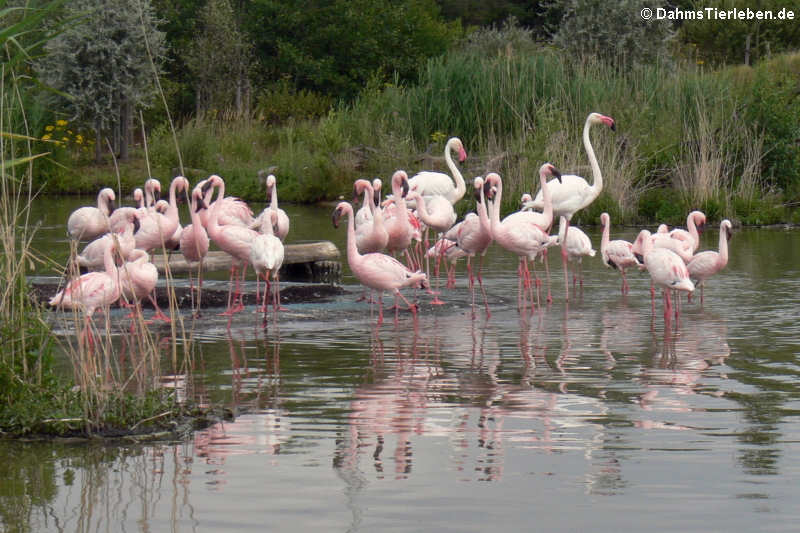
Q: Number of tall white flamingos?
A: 2